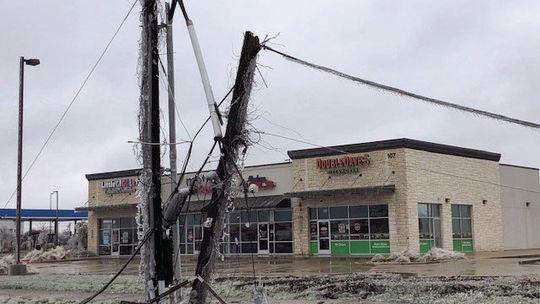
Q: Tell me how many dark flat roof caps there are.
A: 2